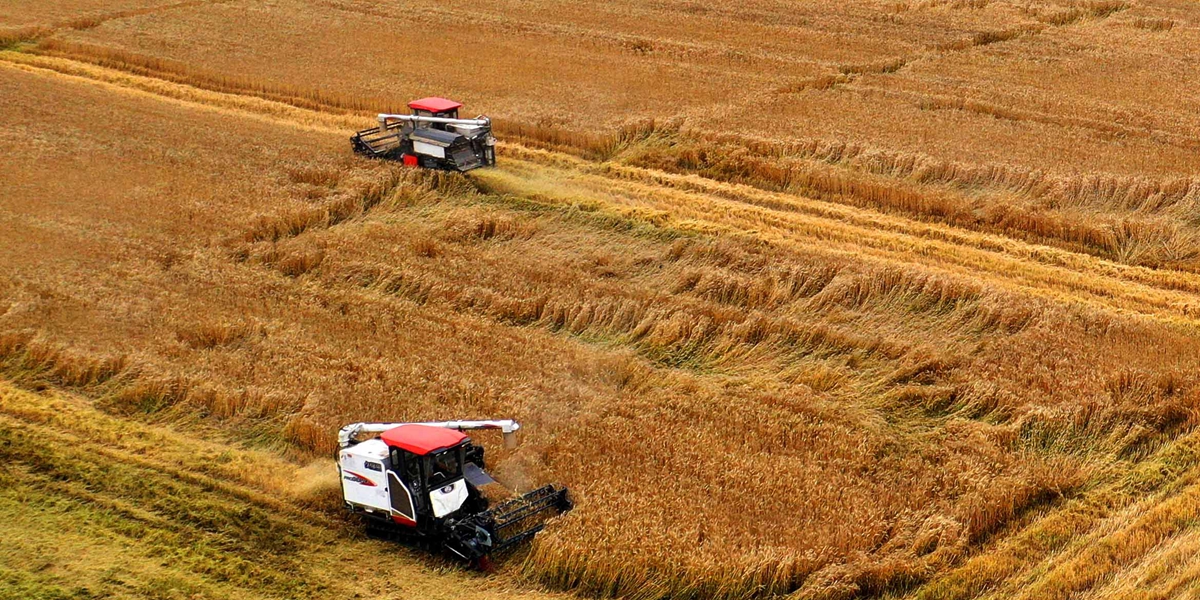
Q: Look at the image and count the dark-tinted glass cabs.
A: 2